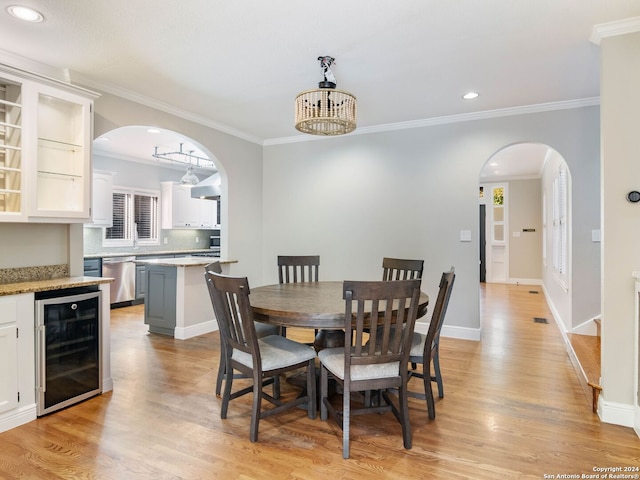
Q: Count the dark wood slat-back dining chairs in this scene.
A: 6